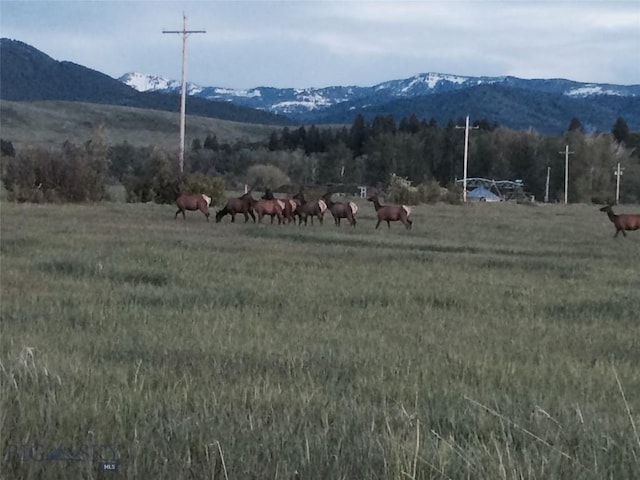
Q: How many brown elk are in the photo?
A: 8